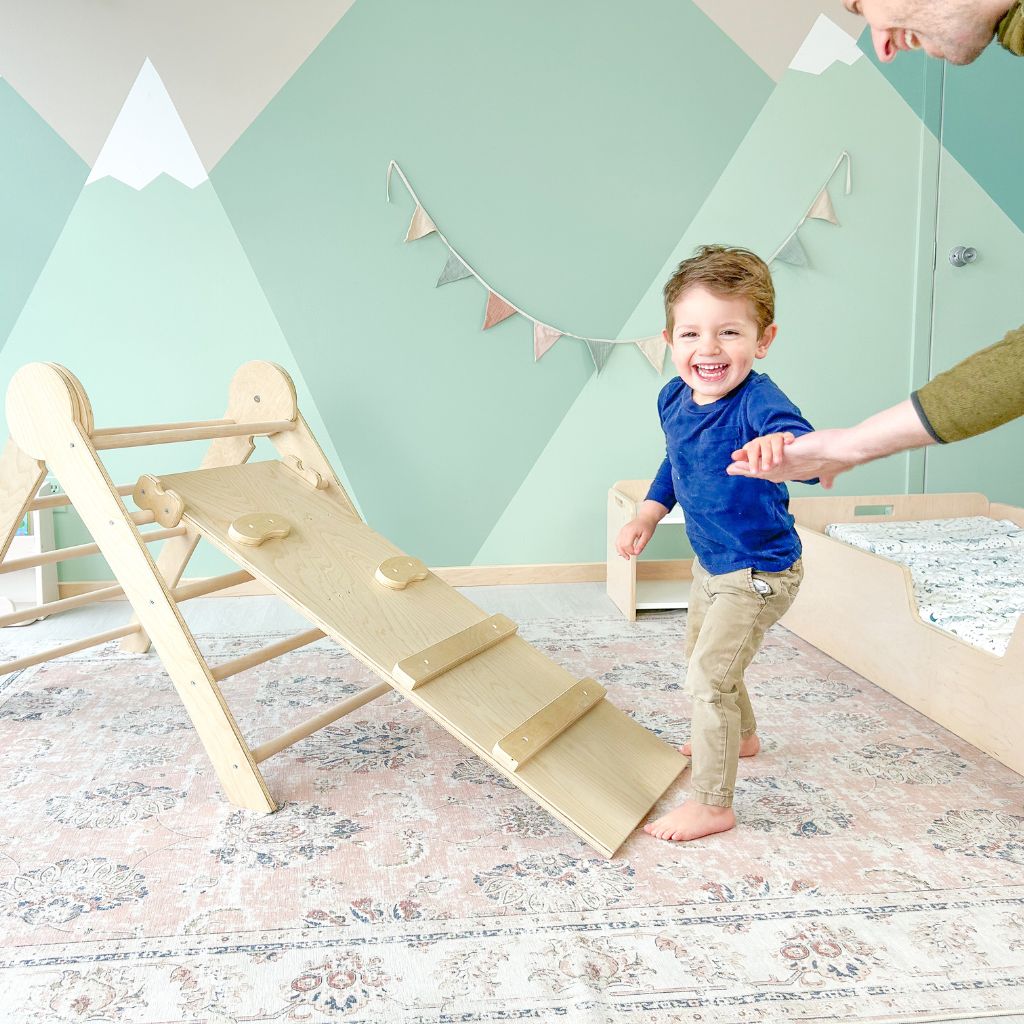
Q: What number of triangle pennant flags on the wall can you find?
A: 8